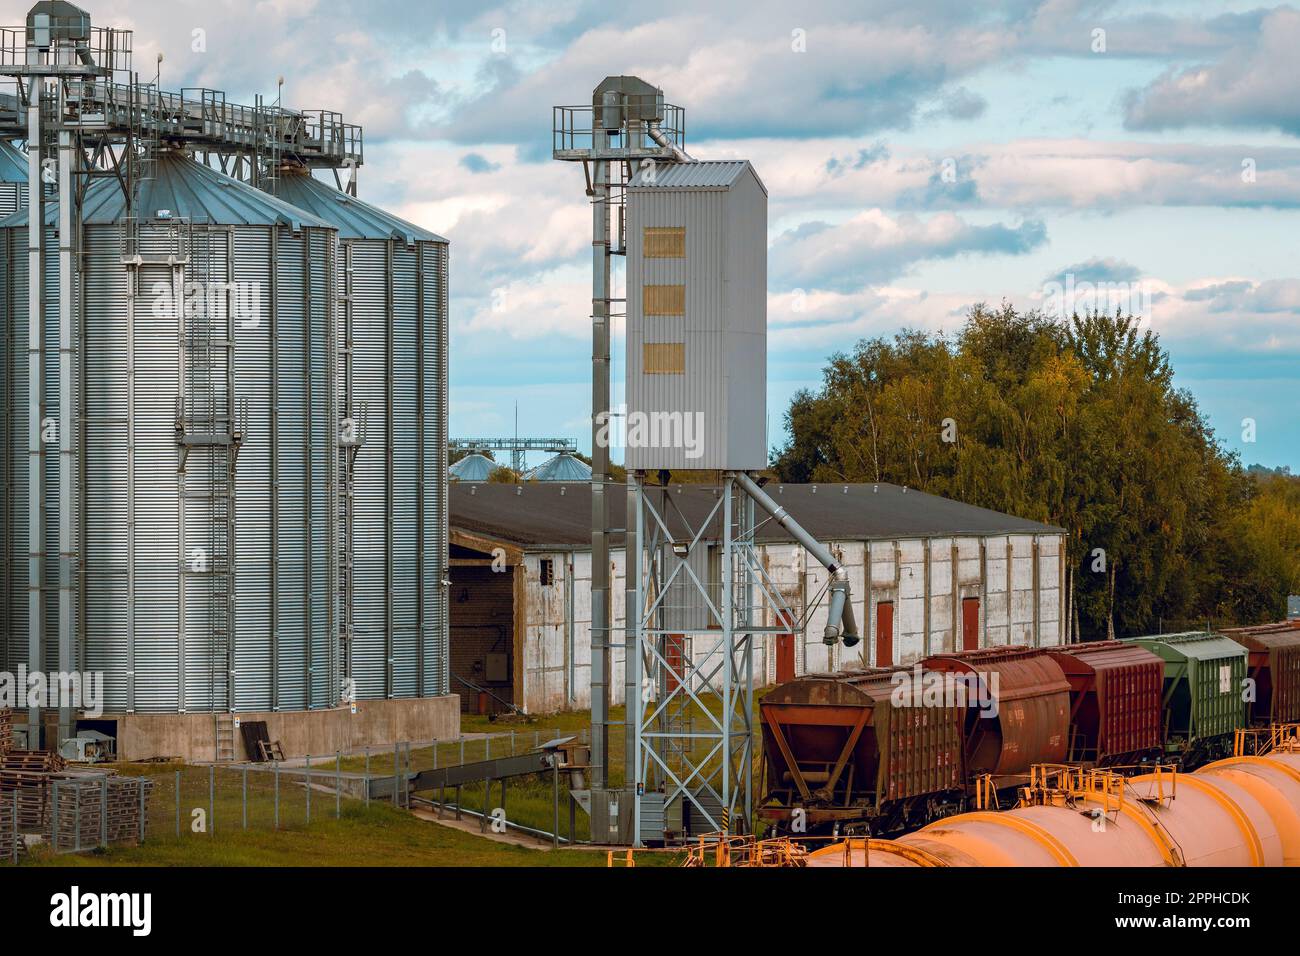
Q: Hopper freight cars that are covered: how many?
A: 5